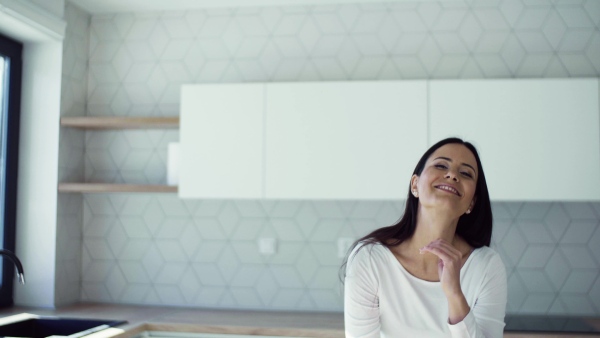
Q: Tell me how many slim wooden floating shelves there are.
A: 2